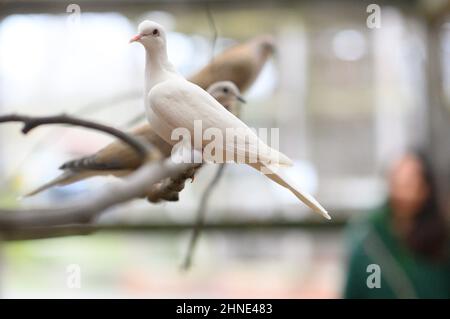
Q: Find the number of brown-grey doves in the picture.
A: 2